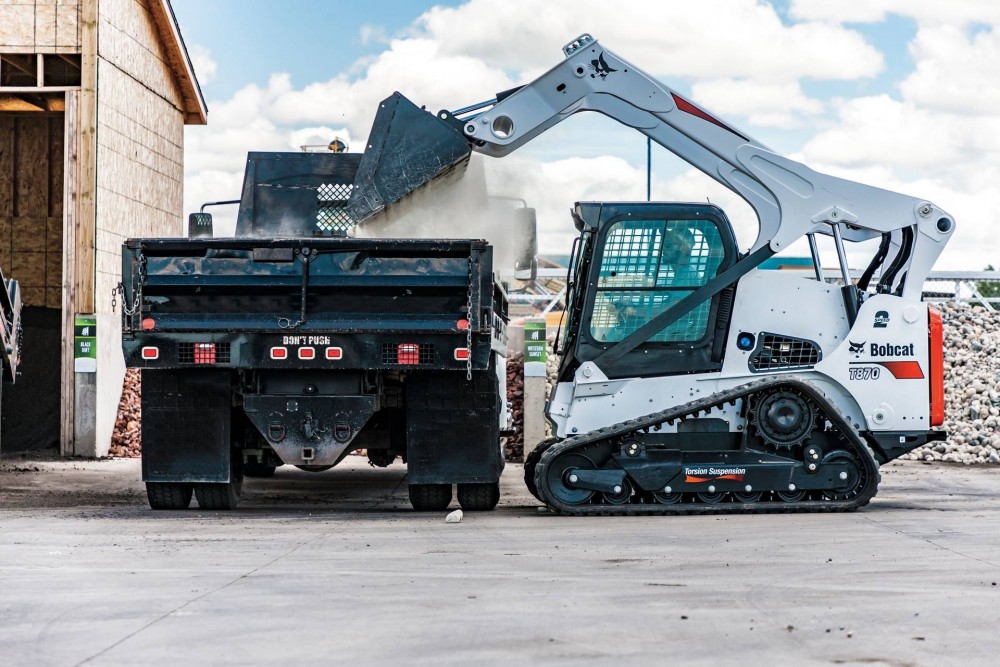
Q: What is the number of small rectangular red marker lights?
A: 5